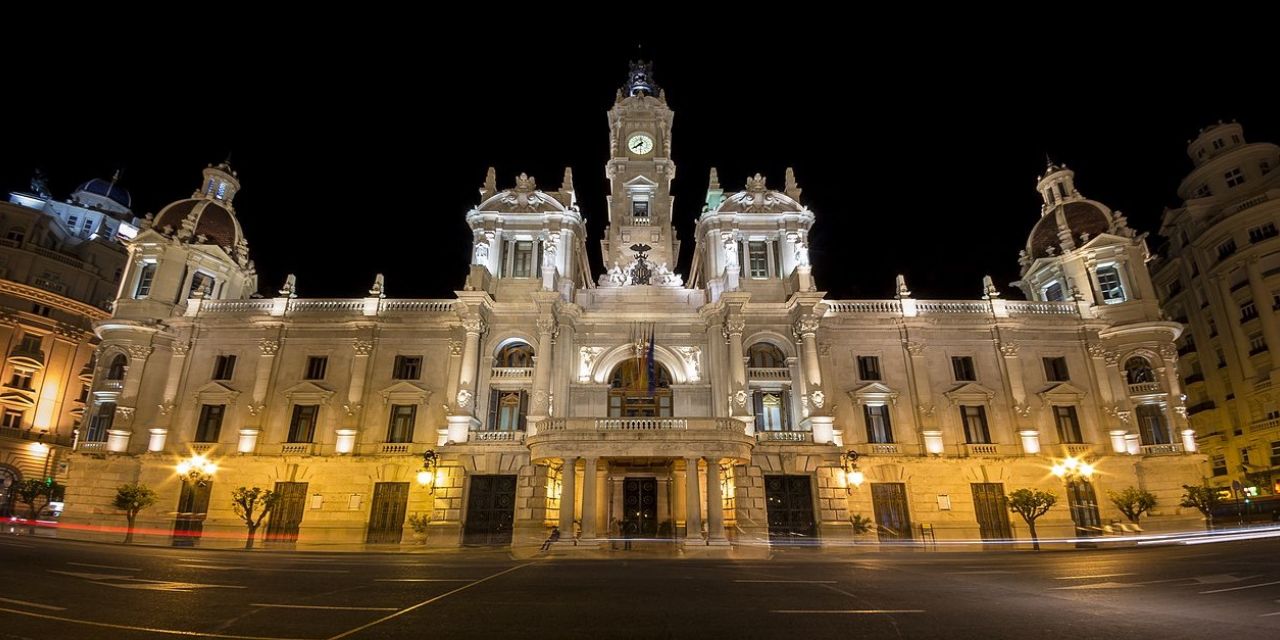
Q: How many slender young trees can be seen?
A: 6